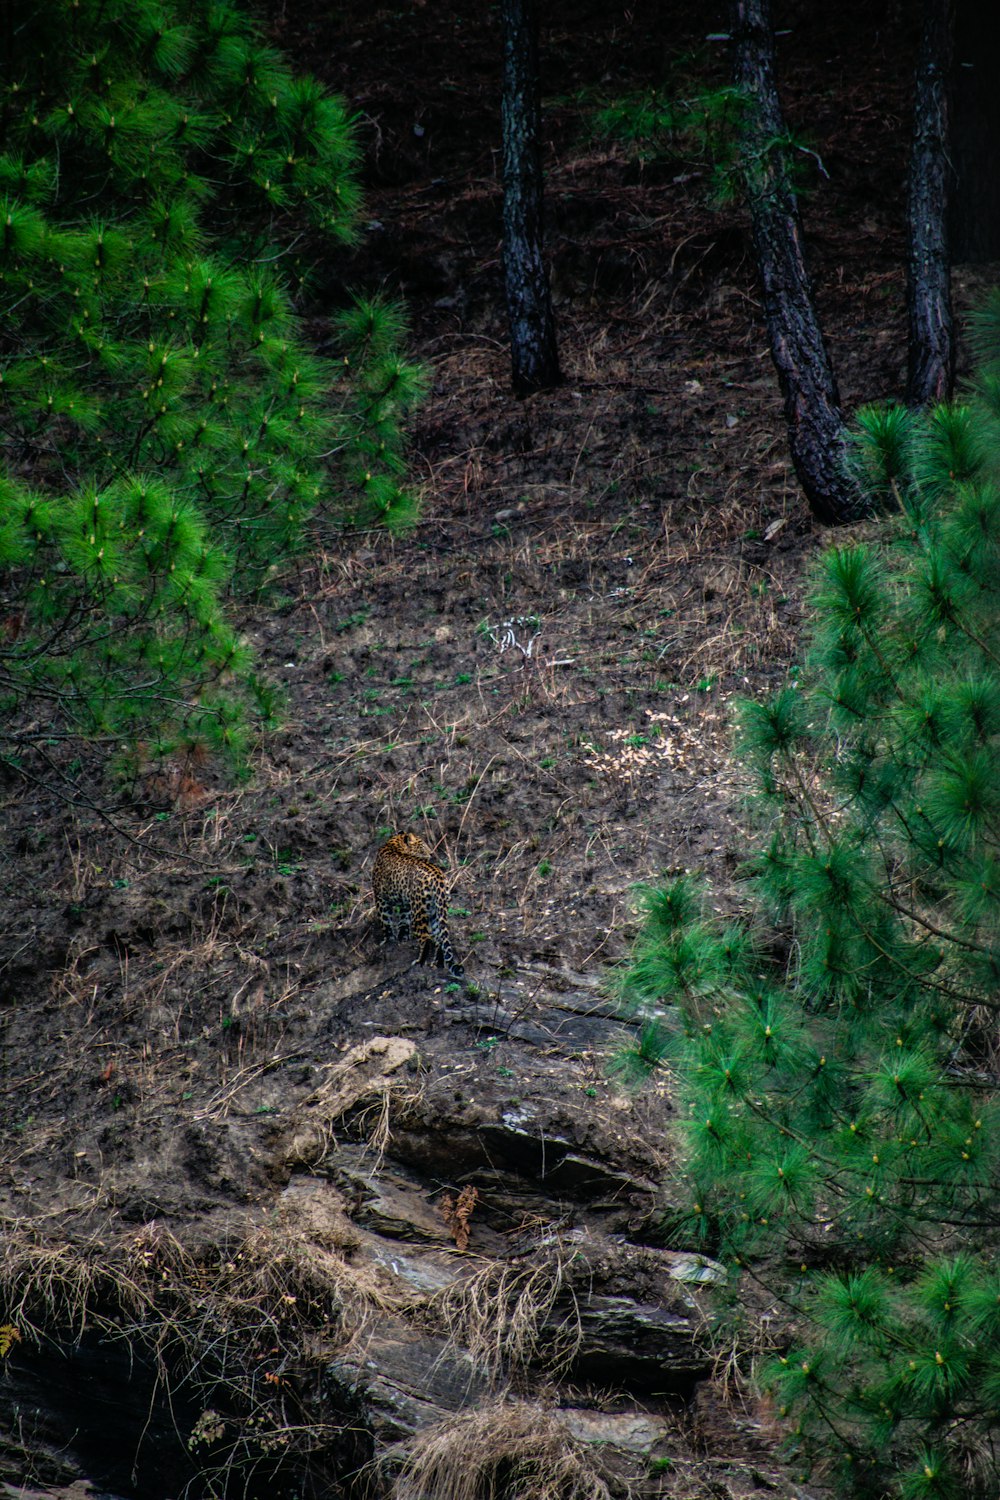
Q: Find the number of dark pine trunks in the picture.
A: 3